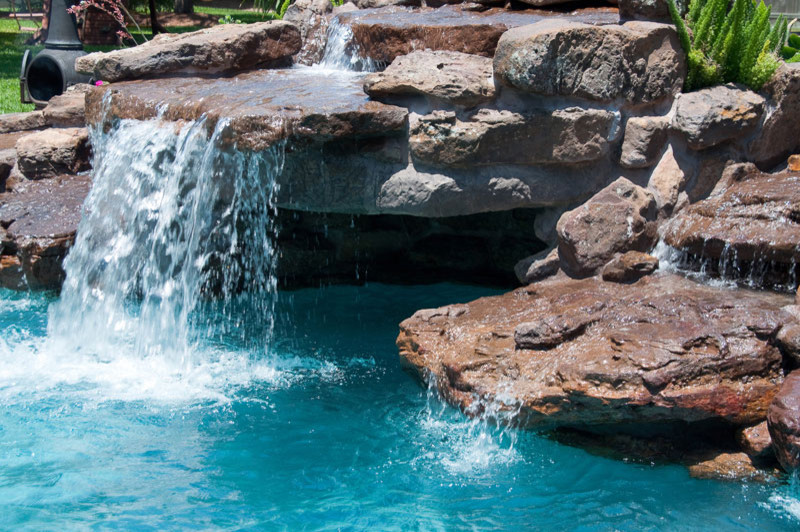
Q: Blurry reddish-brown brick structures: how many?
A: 1